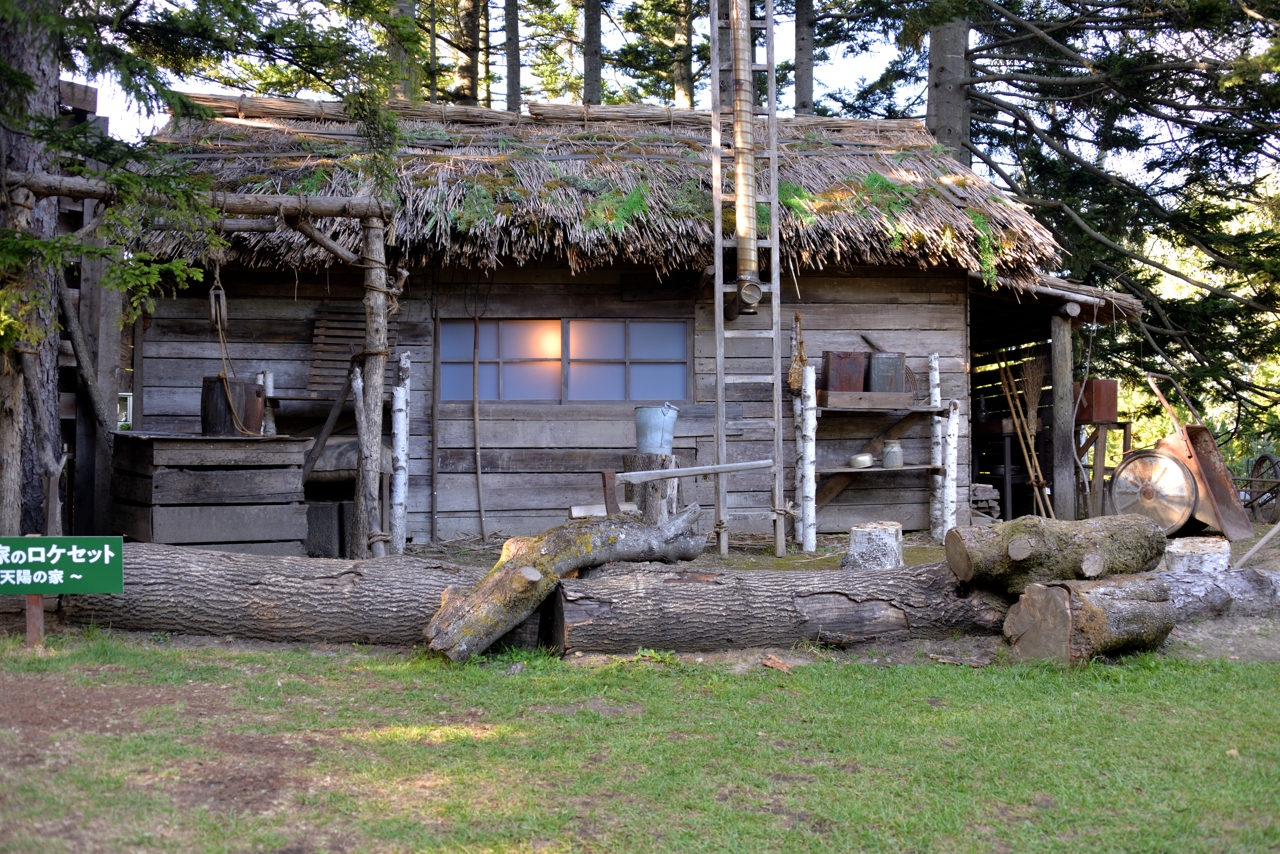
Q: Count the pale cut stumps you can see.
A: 2